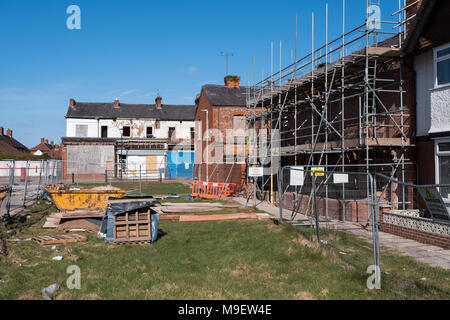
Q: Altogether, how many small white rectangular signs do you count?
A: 3